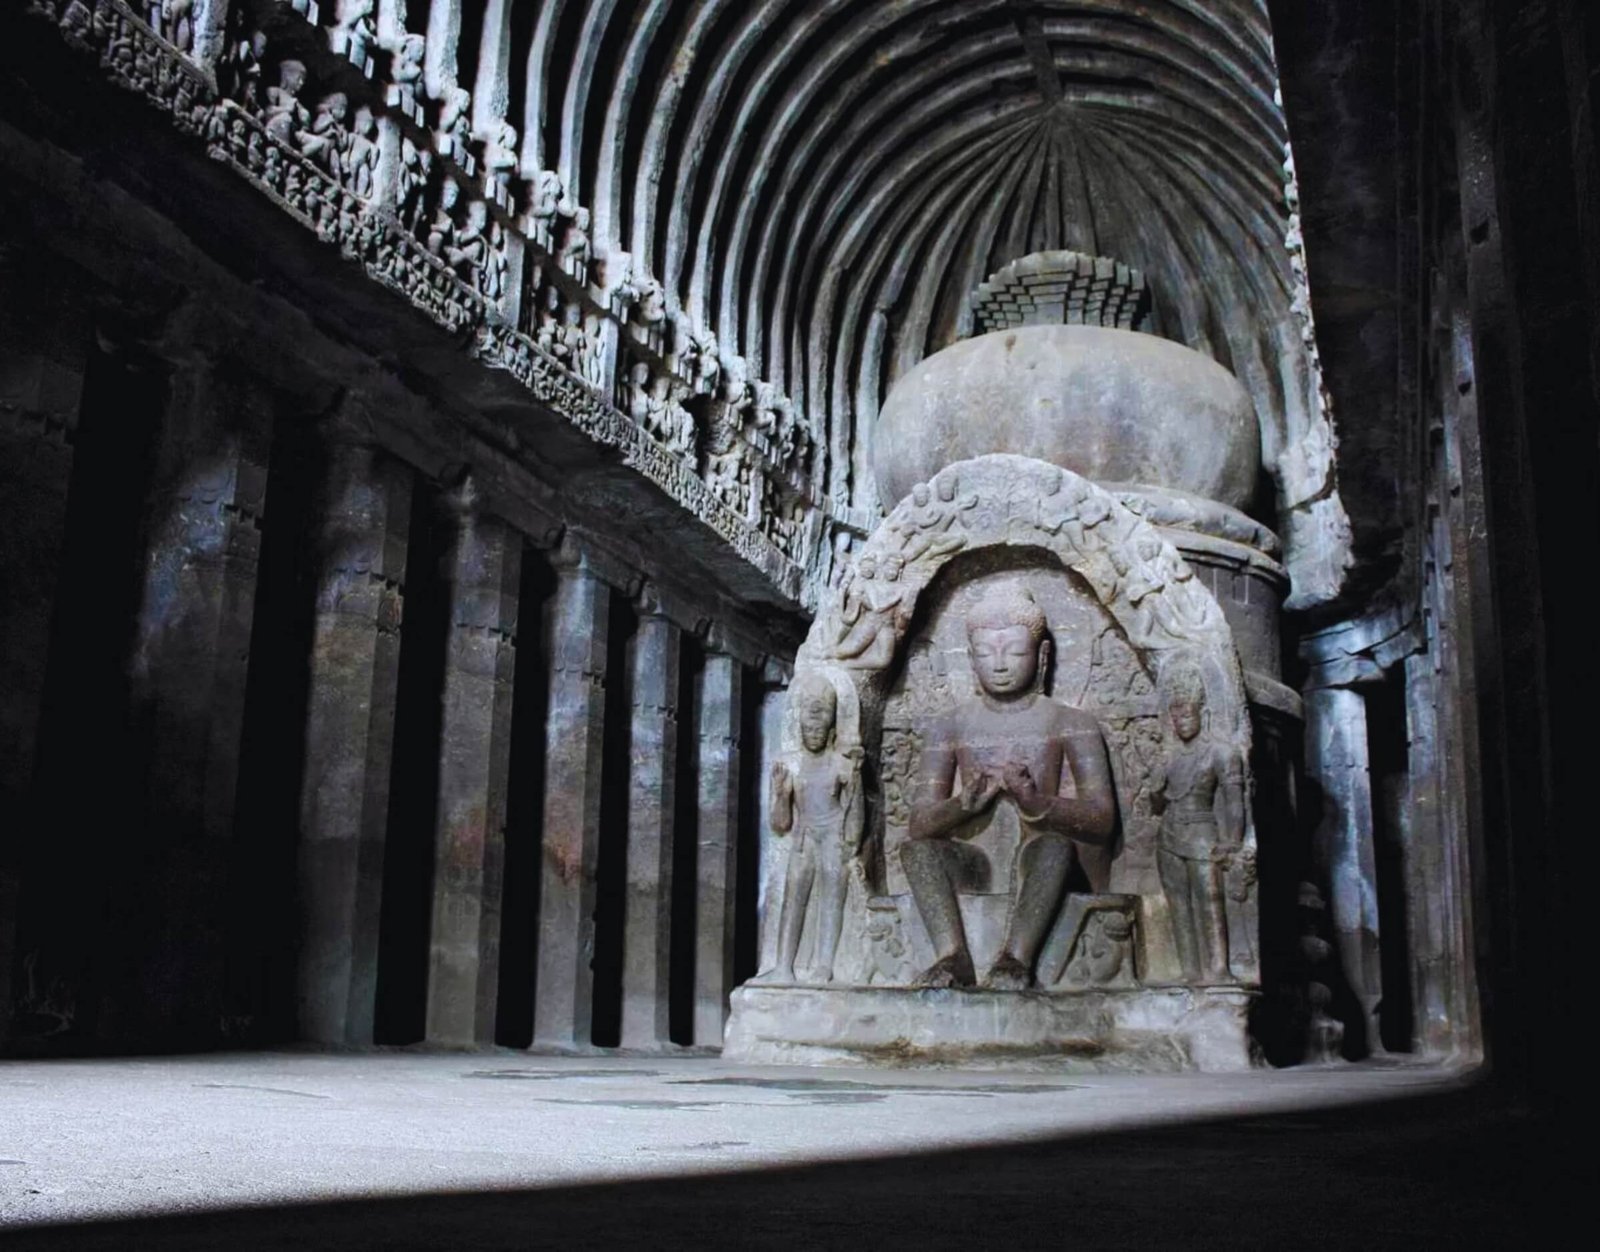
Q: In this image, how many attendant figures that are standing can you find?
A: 2